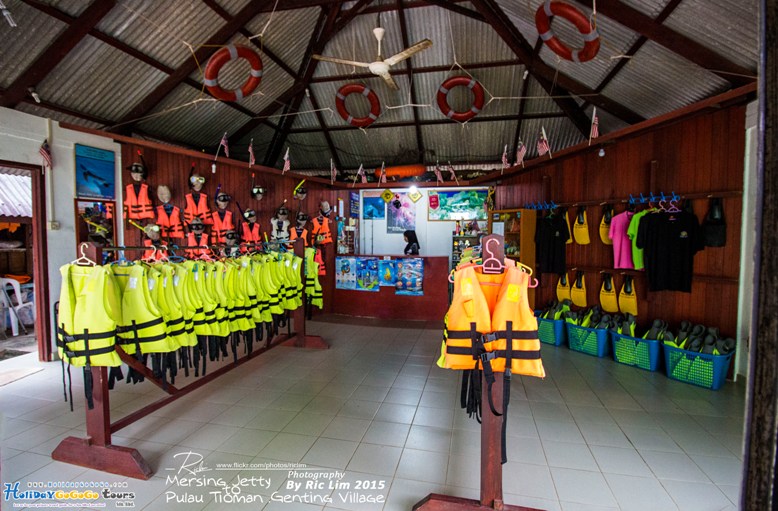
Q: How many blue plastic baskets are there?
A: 4